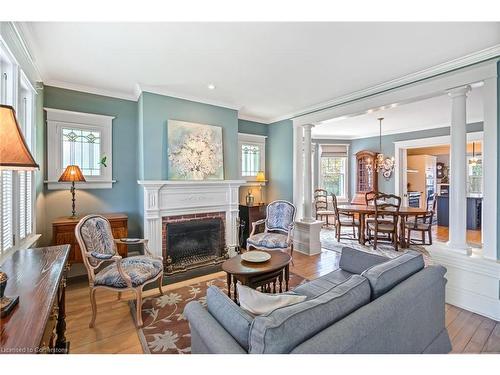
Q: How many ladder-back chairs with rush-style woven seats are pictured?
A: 5